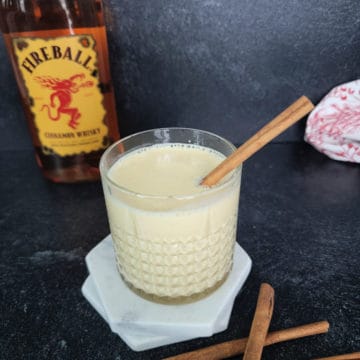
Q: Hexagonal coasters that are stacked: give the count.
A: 2